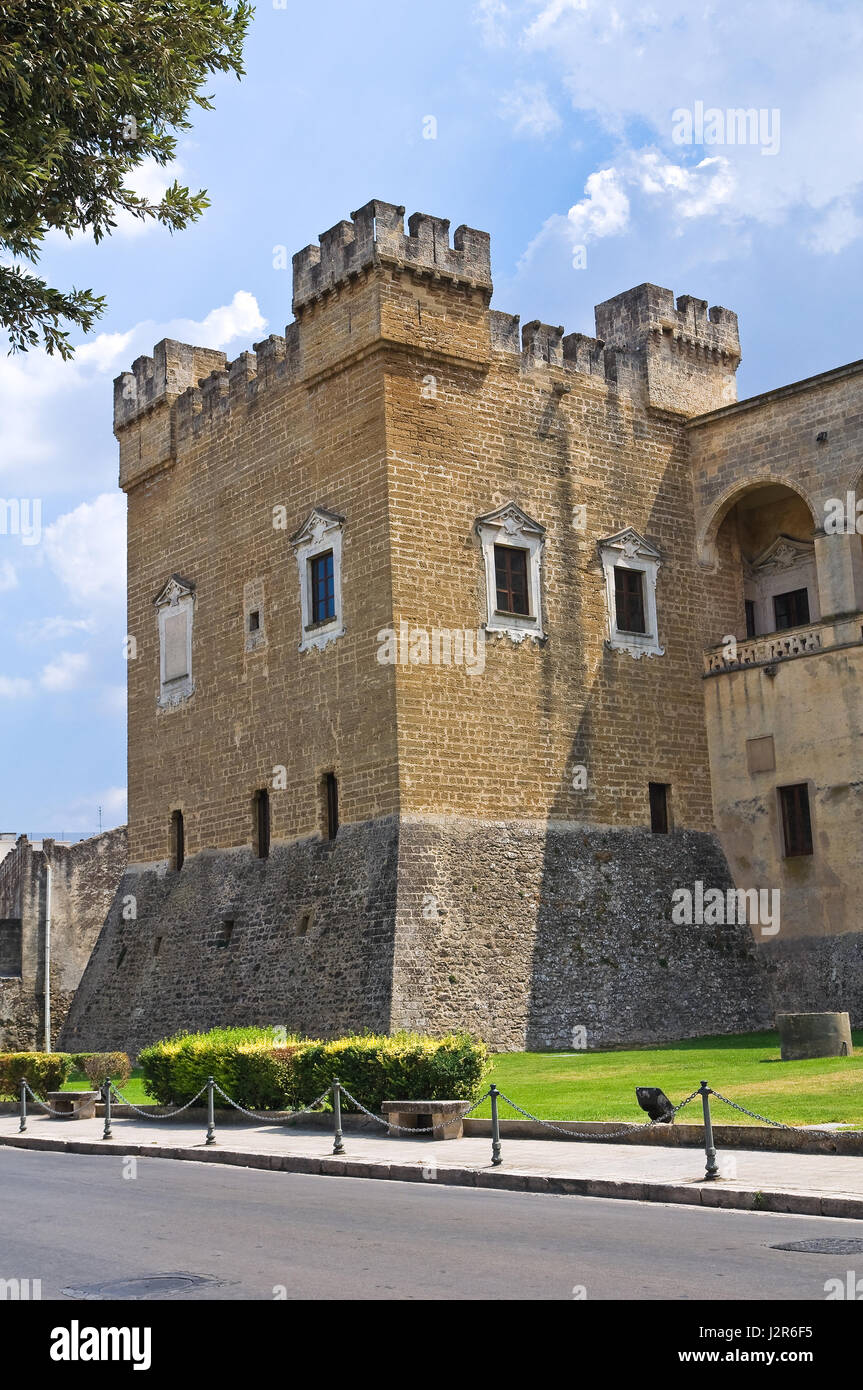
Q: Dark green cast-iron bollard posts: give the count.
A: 6